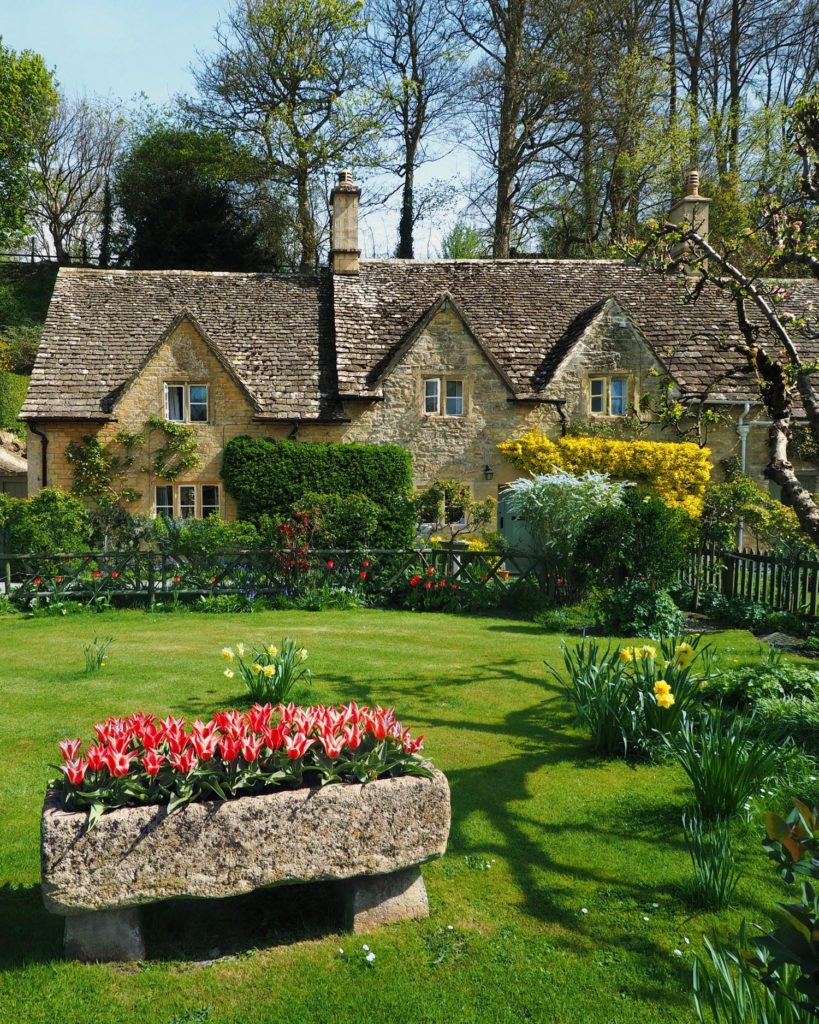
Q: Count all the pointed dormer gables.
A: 3